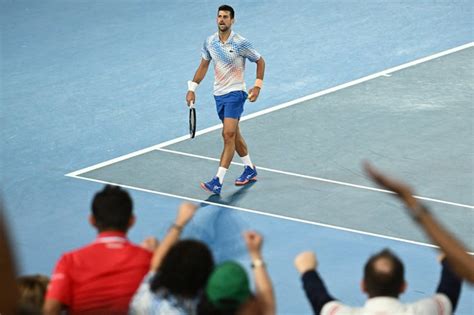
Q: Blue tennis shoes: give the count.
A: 2